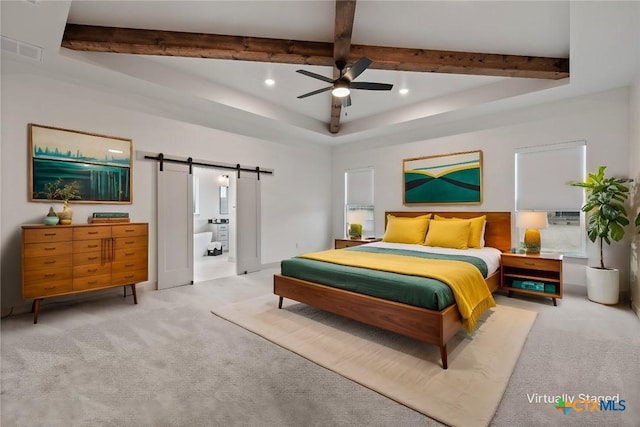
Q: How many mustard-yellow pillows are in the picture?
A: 4